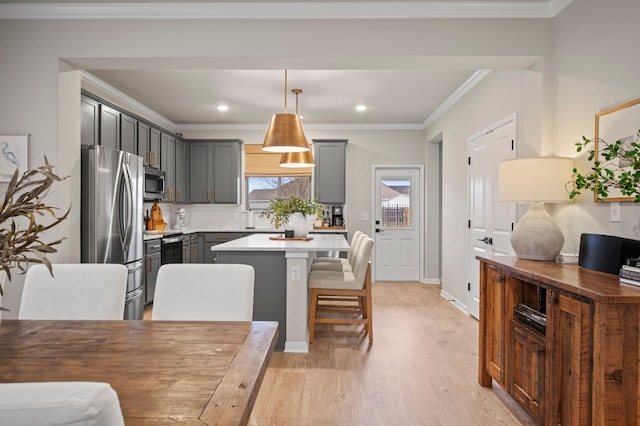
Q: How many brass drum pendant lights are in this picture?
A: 2